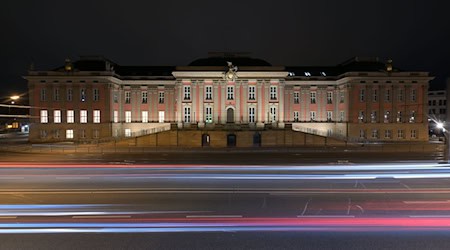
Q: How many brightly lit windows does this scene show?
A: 11